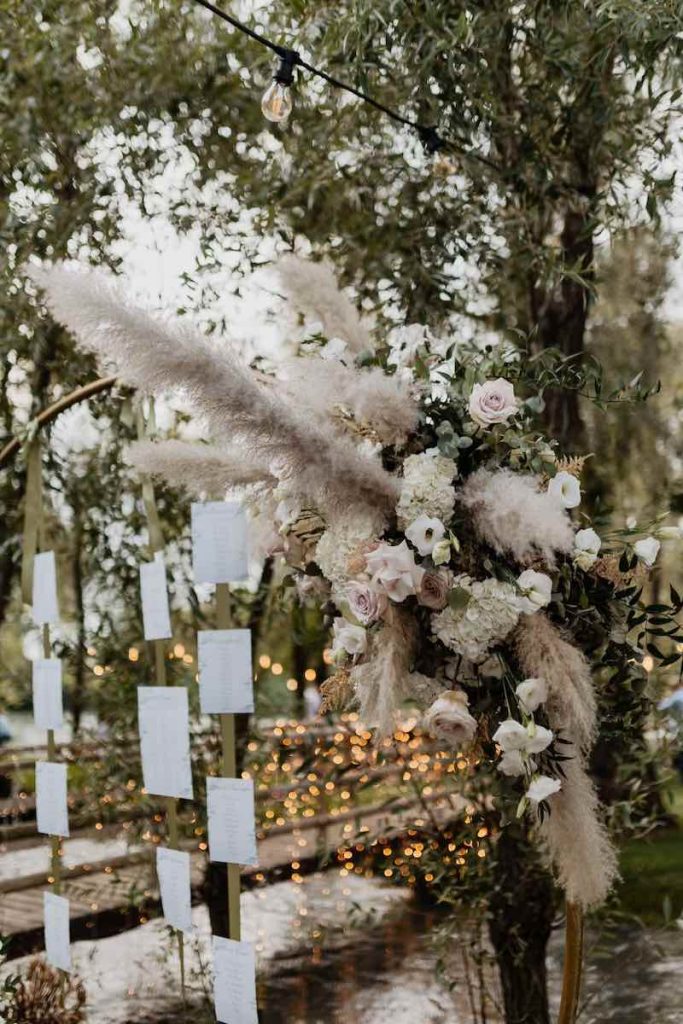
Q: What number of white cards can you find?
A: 11